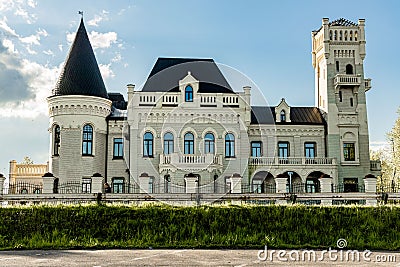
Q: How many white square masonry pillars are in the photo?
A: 9